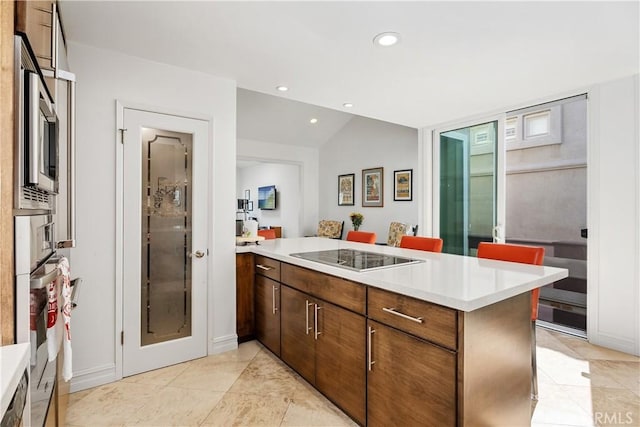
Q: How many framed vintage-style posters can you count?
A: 3